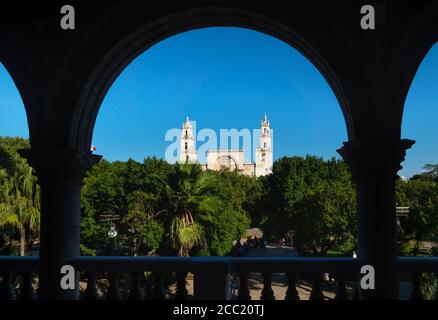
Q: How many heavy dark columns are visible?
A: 2